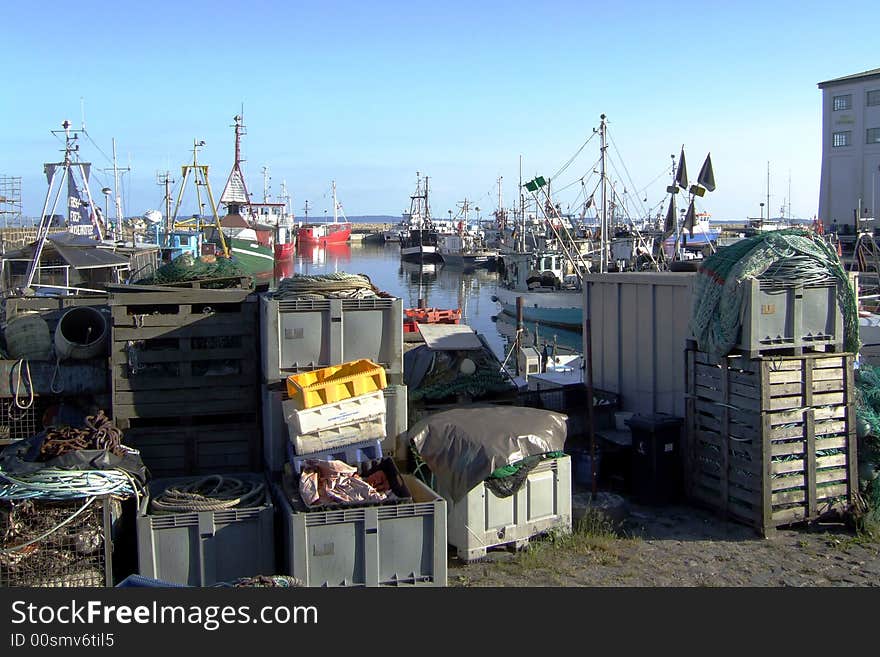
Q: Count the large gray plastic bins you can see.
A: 6